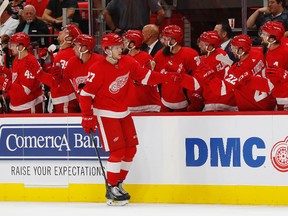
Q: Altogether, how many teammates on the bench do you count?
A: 8